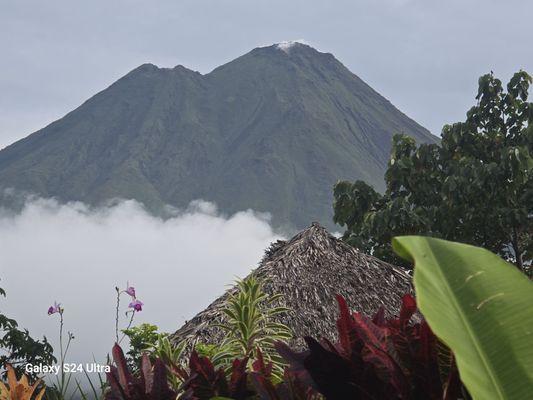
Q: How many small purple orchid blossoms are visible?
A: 3